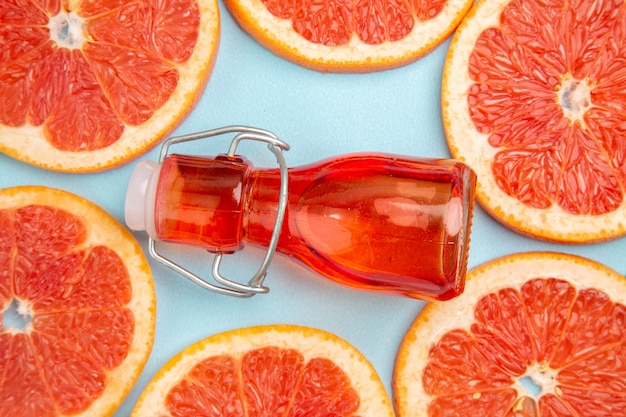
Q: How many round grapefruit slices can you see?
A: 6